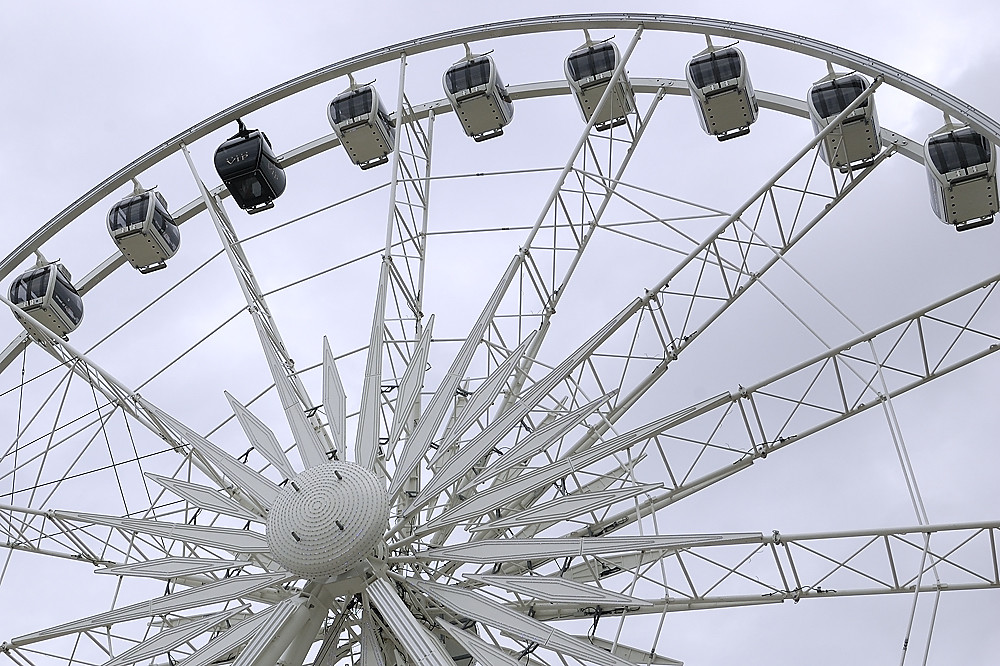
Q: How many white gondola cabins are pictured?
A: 8